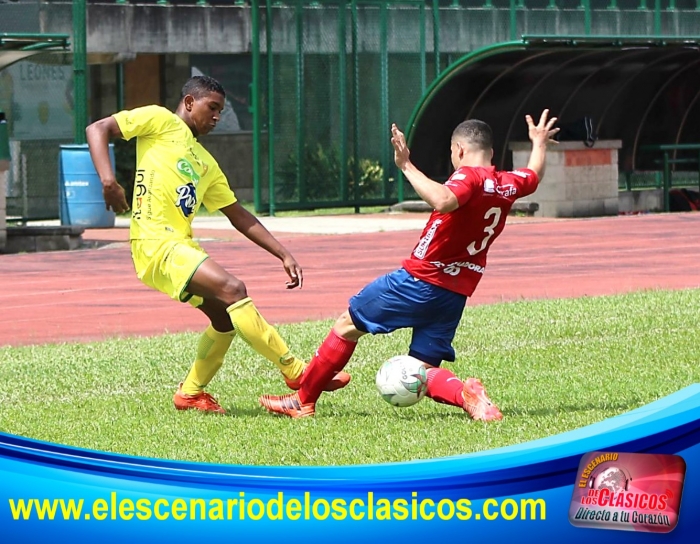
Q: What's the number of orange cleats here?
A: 4